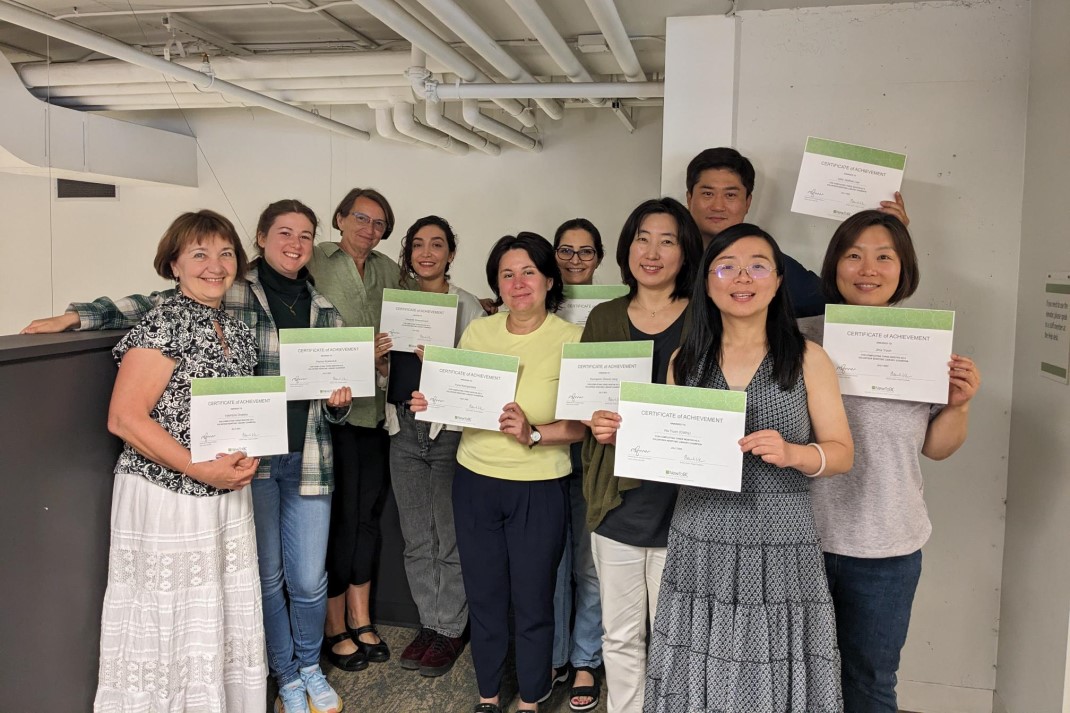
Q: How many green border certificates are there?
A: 9